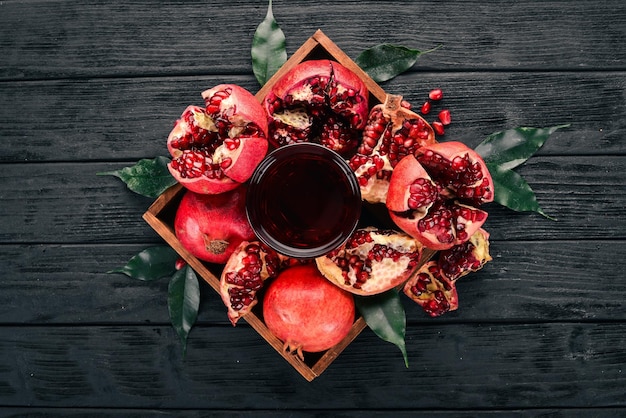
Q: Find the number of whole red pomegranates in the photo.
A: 2